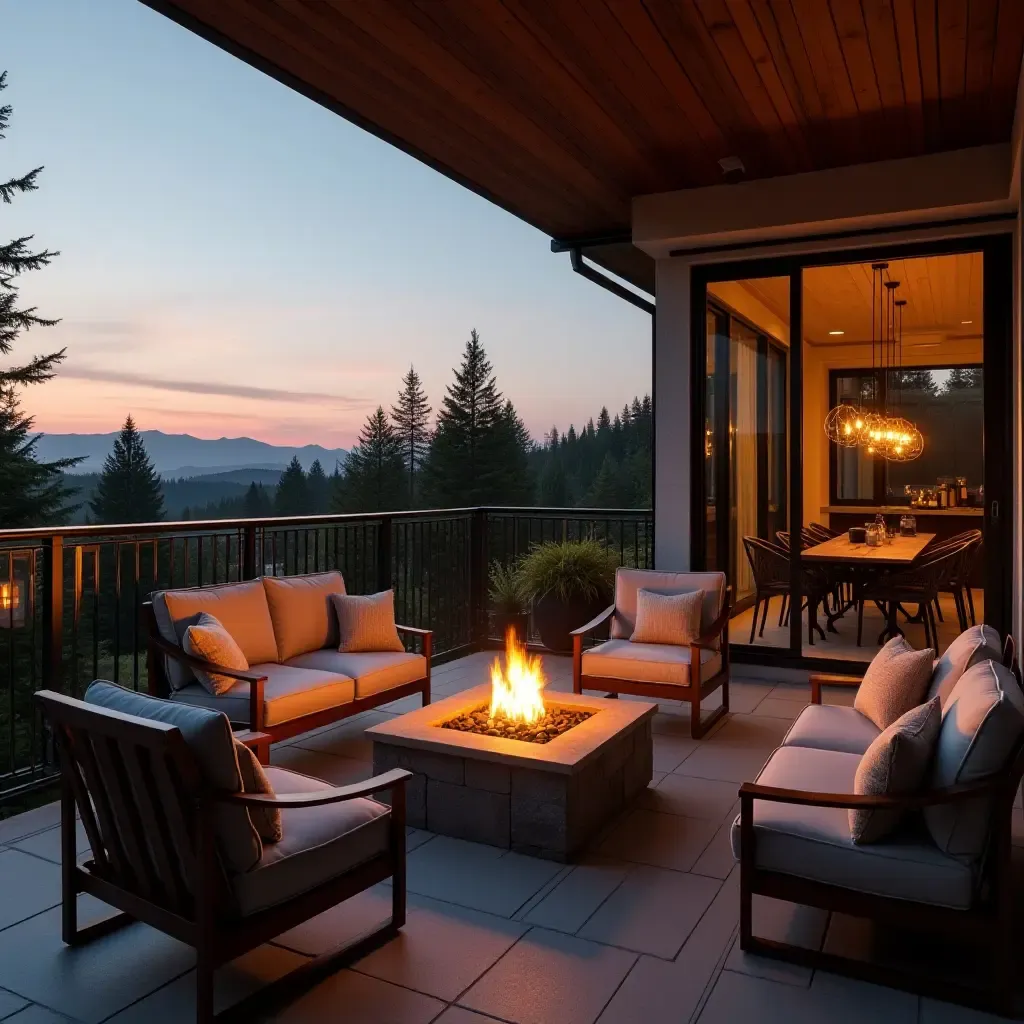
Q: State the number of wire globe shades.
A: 3